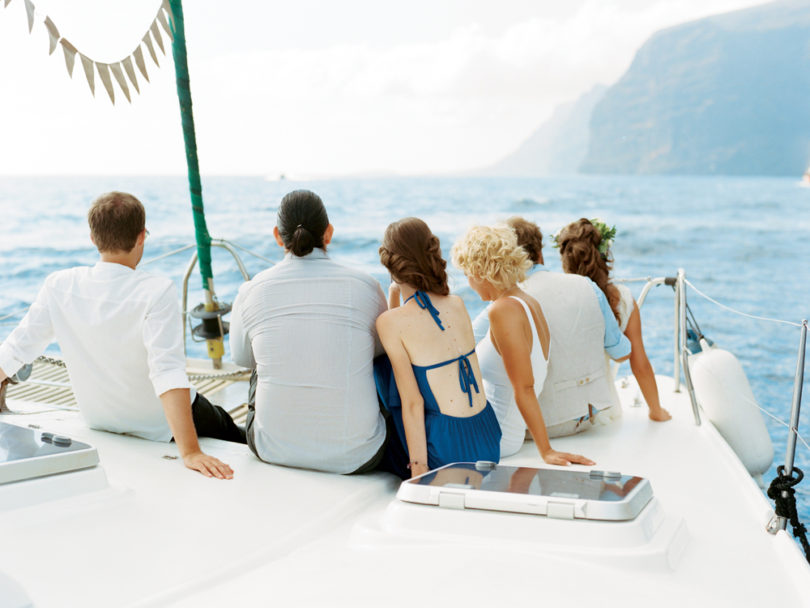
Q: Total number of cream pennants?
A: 13